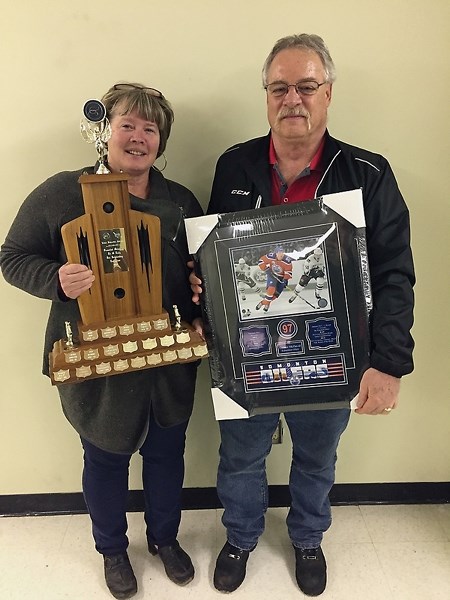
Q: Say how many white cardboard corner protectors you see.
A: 4